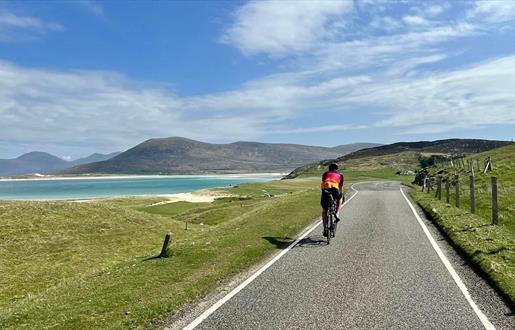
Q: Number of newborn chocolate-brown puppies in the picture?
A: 0